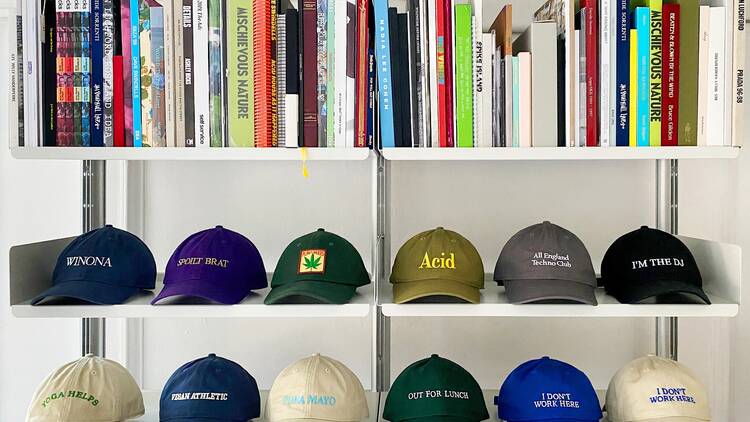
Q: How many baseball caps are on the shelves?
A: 12